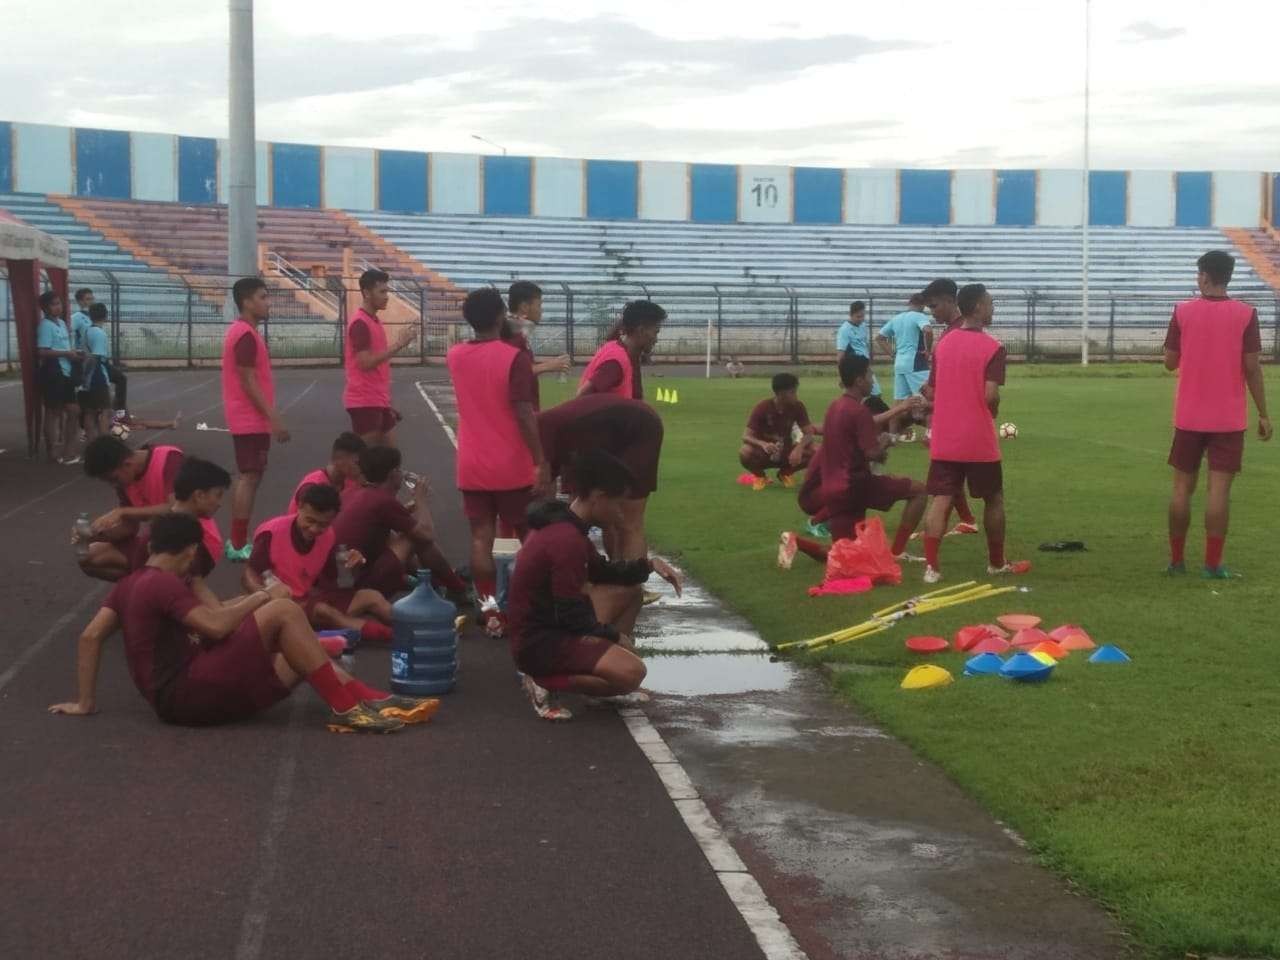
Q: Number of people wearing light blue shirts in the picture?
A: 5